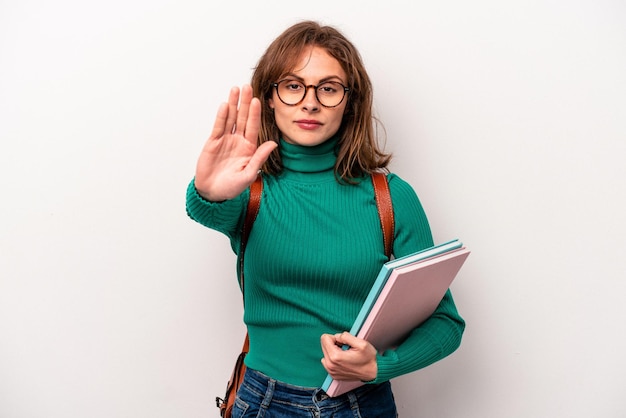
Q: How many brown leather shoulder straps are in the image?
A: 2